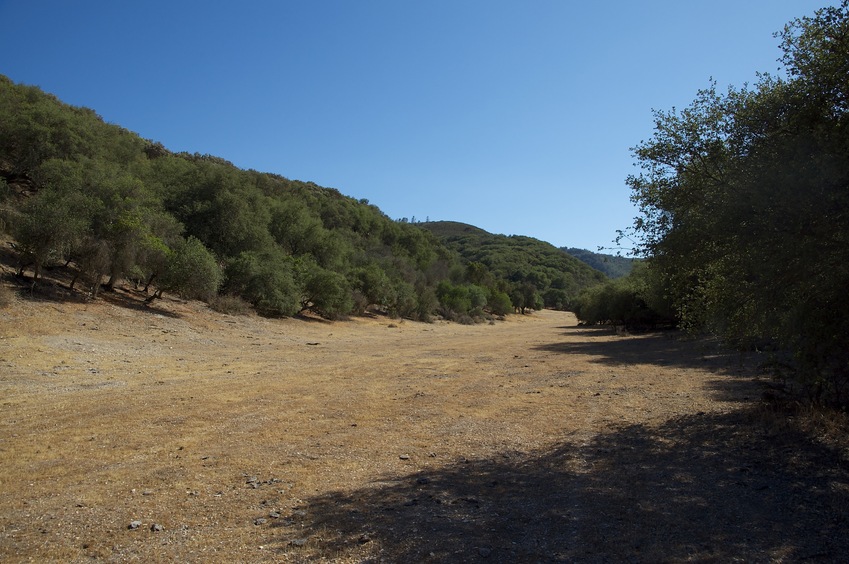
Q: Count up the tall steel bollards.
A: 0